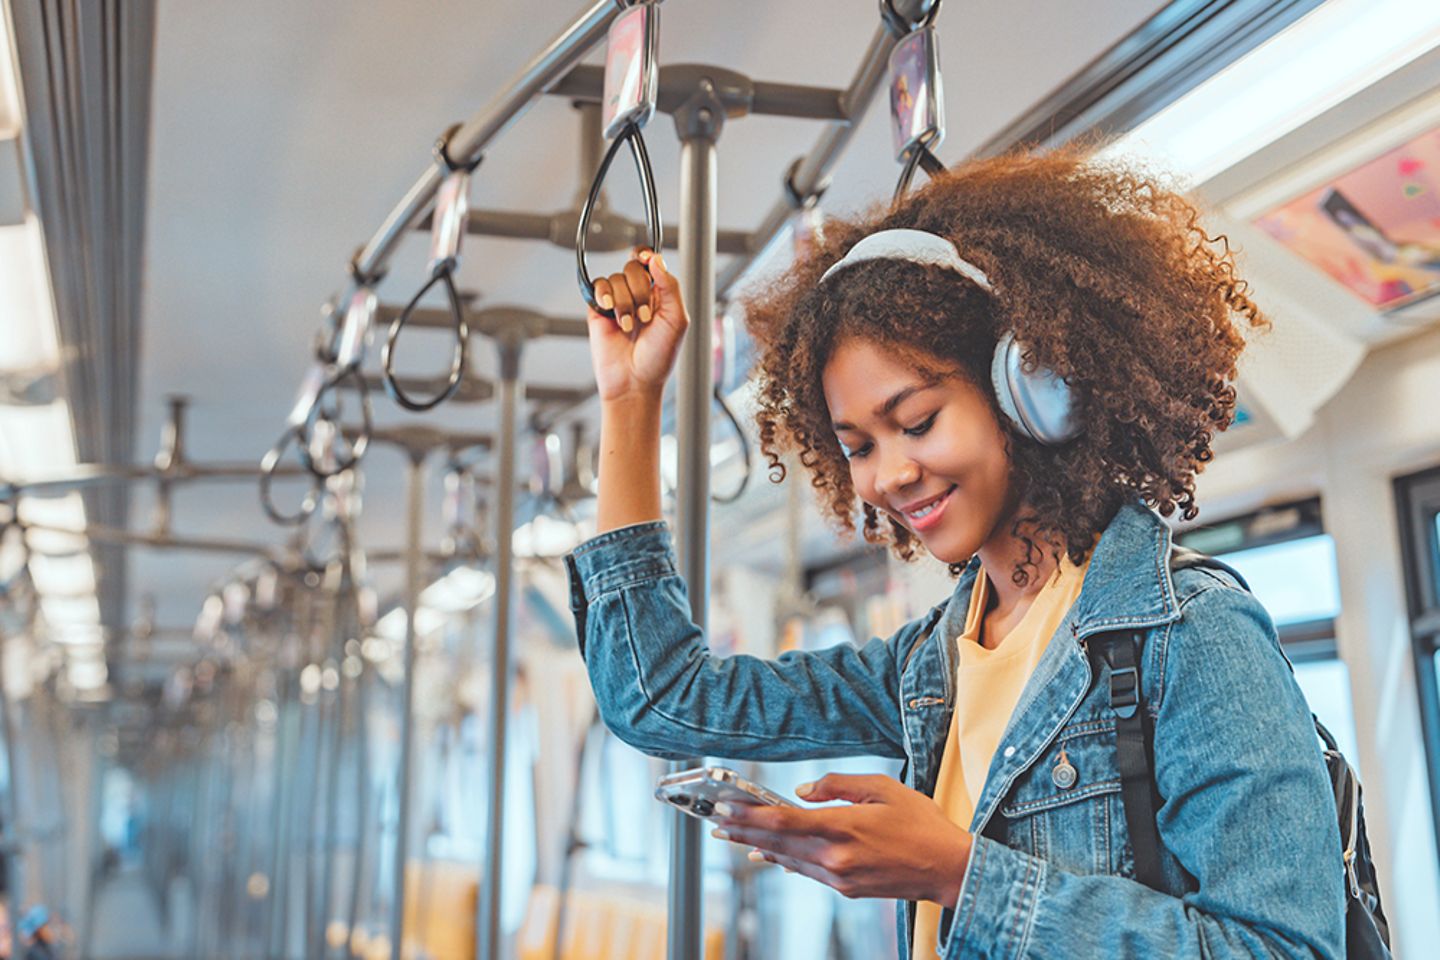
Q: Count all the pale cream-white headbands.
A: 1